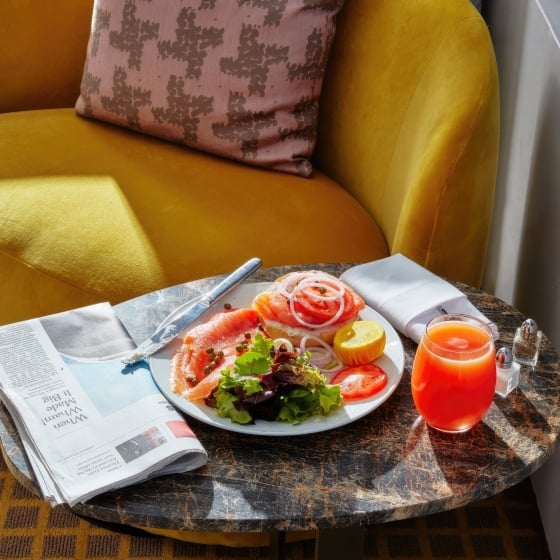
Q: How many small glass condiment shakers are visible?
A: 2